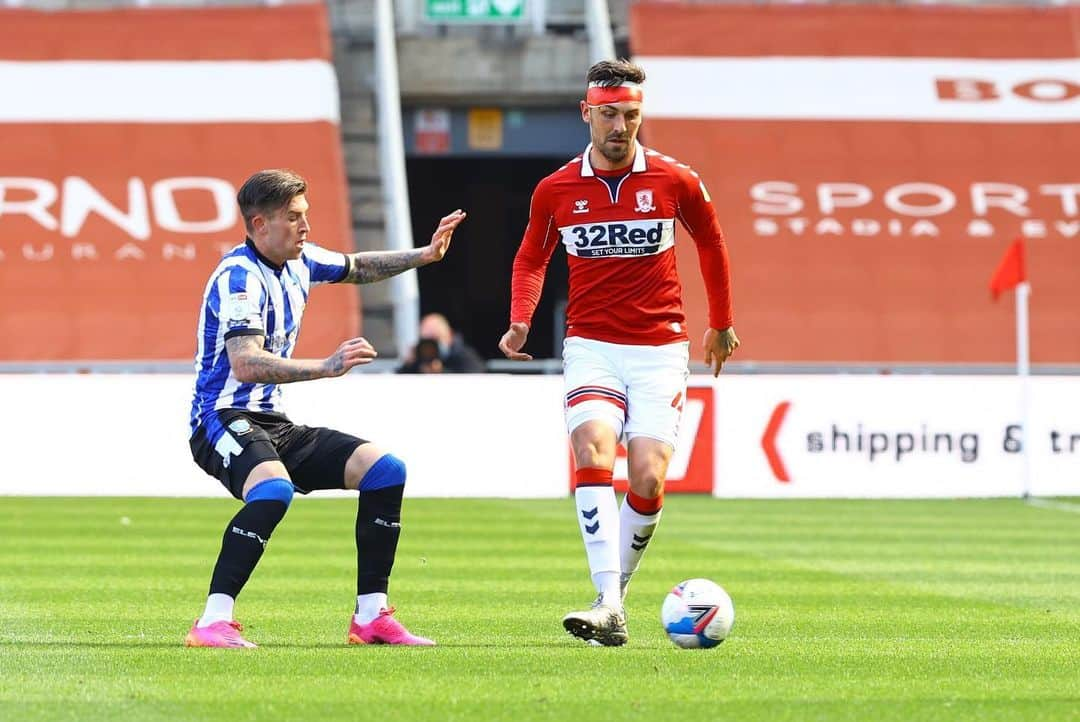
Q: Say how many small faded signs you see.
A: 2